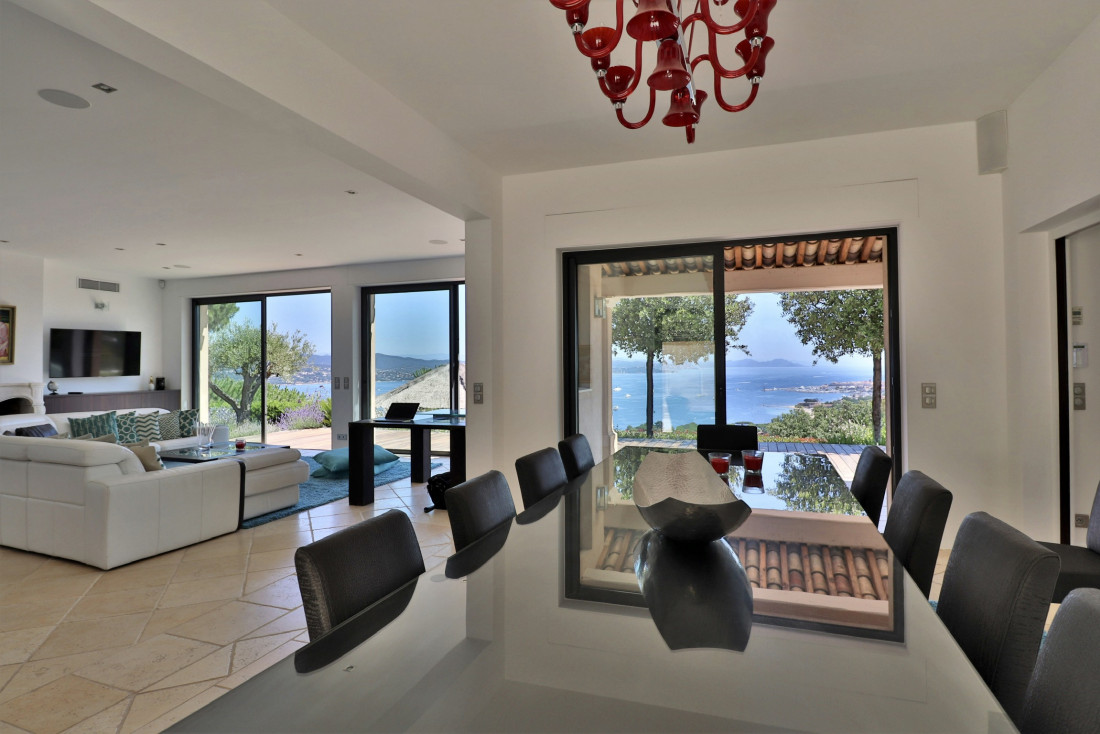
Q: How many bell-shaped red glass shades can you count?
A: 9